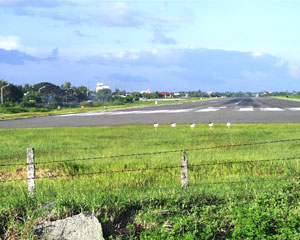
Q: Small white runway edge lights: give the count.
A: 5